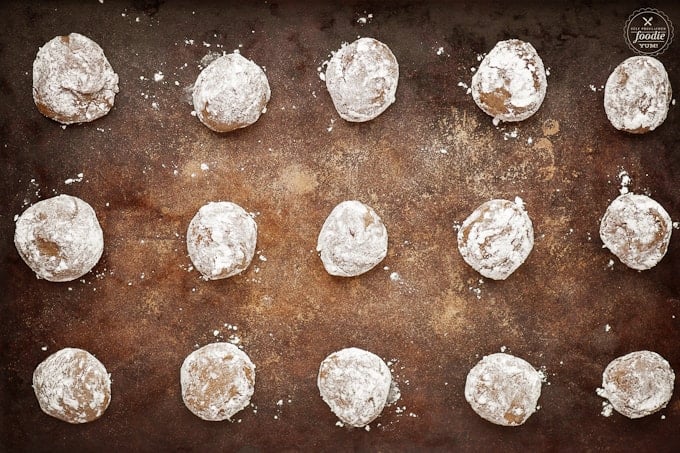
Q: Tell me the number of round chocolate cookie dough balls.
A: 15